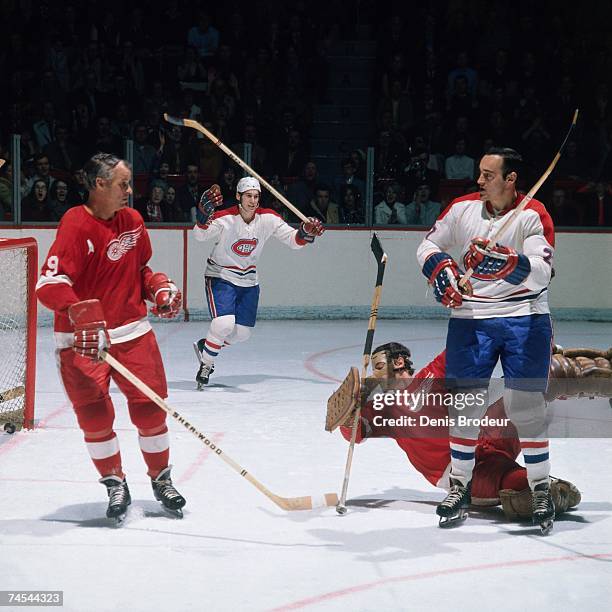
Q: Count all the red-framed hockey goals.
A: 1